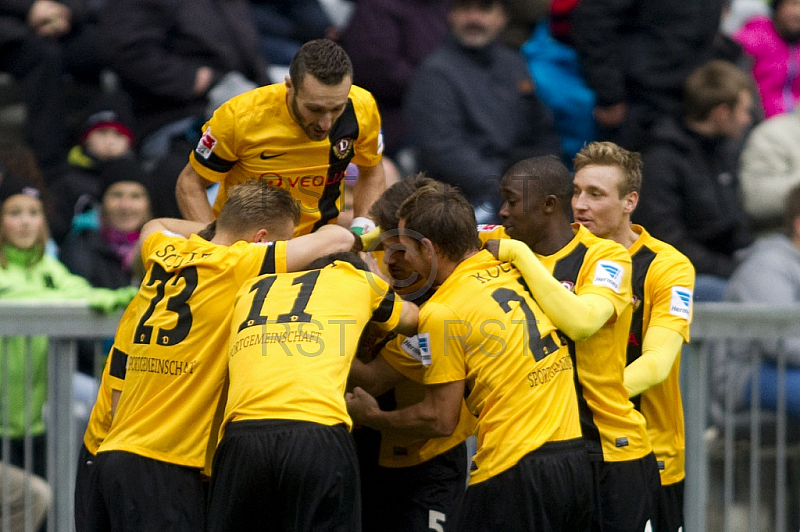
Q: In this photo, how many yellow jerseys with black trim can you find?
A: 8